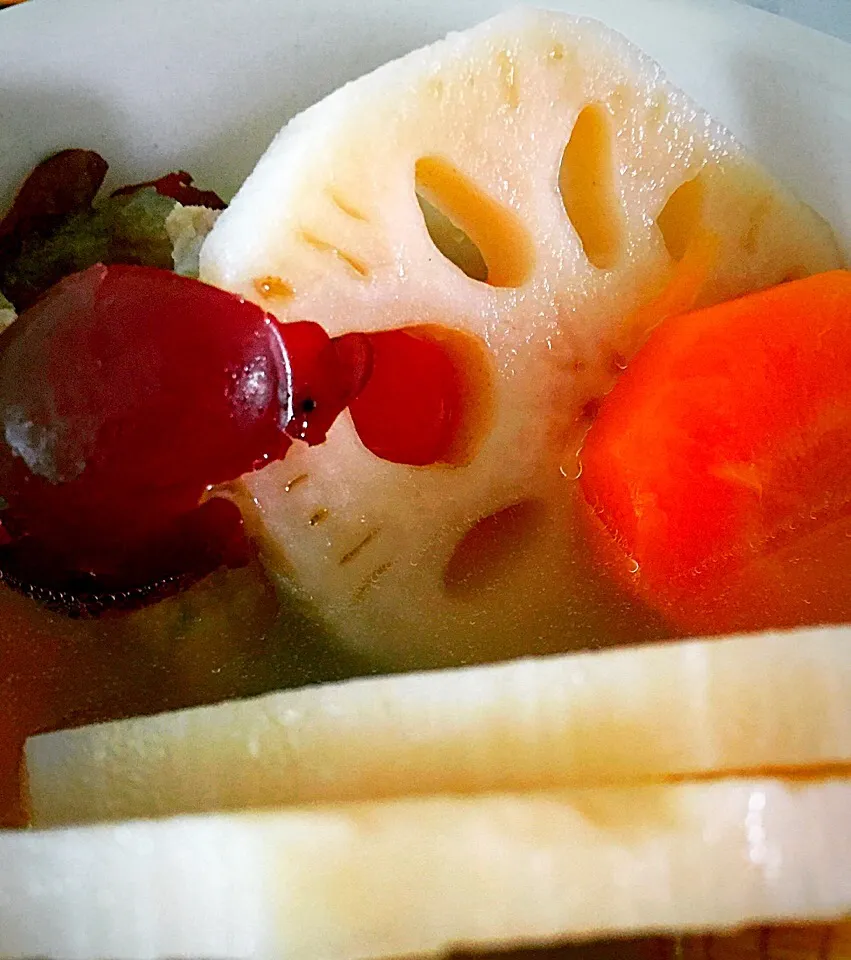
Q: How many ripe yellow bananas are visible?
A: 0